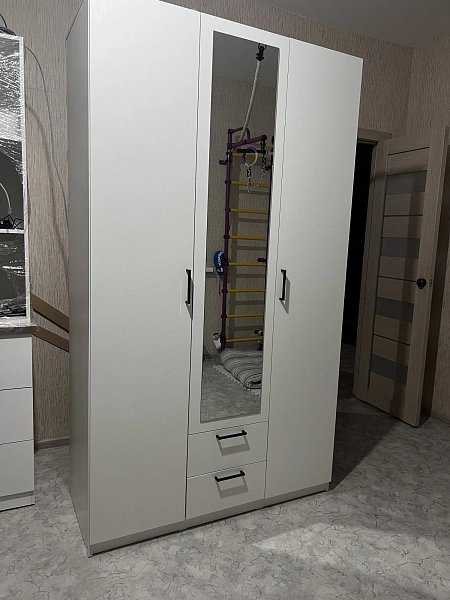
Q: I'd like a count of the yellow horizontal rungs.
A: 9